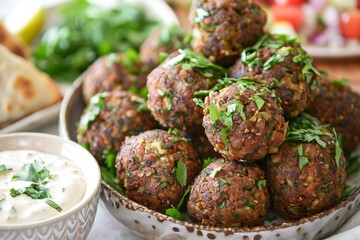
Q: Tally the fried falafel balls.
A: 11